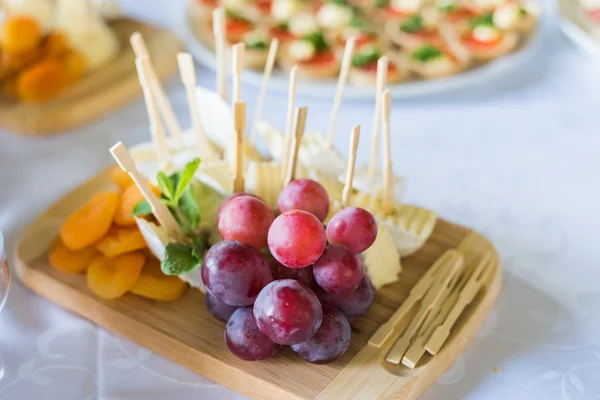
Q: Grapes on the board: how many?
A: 12